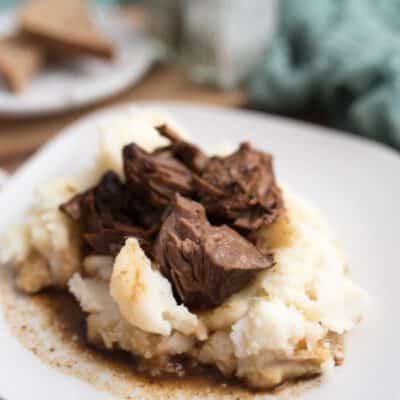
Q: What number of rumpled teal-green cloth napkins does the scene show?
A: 1